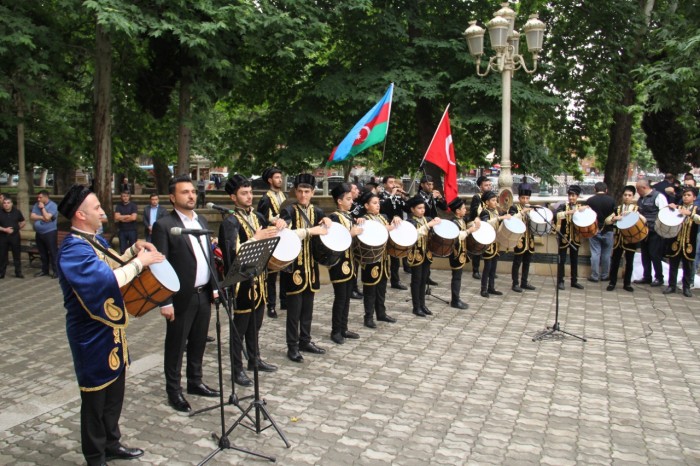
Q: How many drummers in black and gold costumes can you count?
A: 11